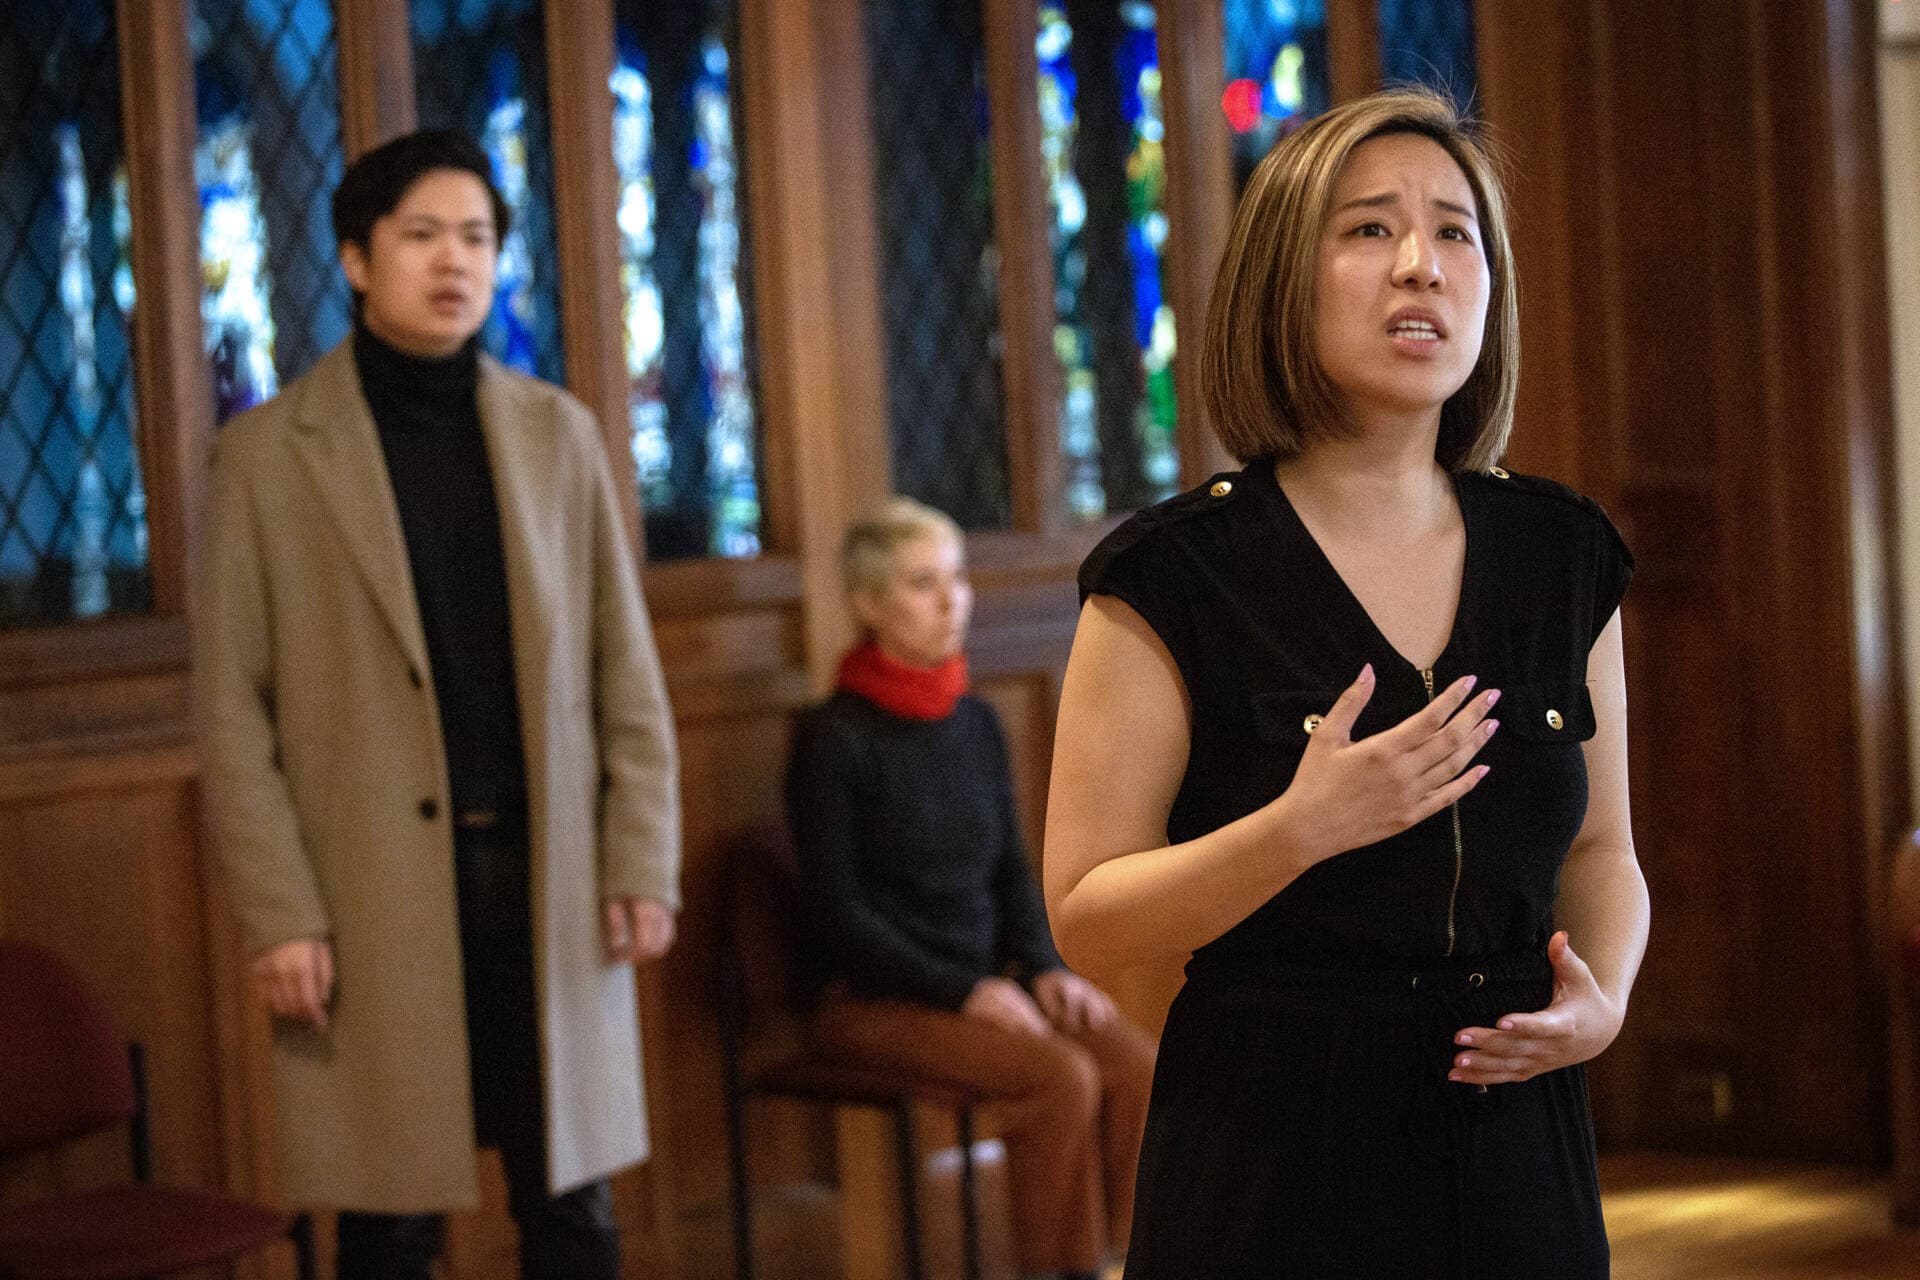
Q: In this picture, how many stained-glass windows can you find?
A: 8